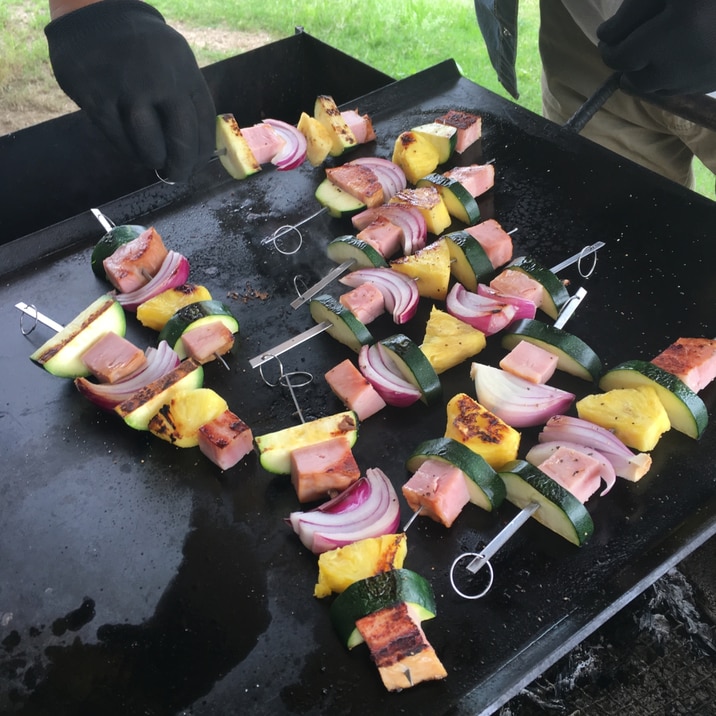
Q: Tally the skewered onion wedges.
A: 11